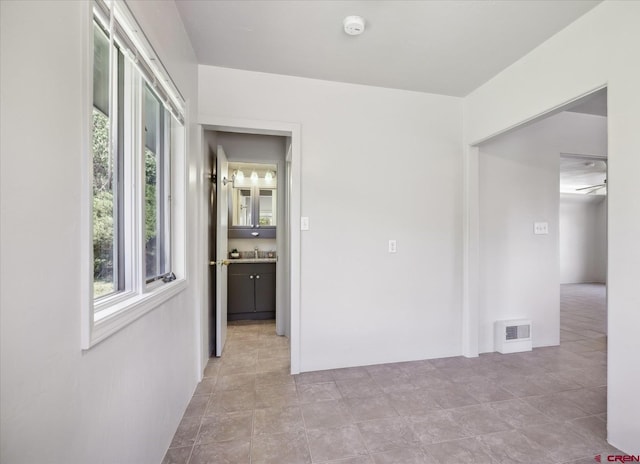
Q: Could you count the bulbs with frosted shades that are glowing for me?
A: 3